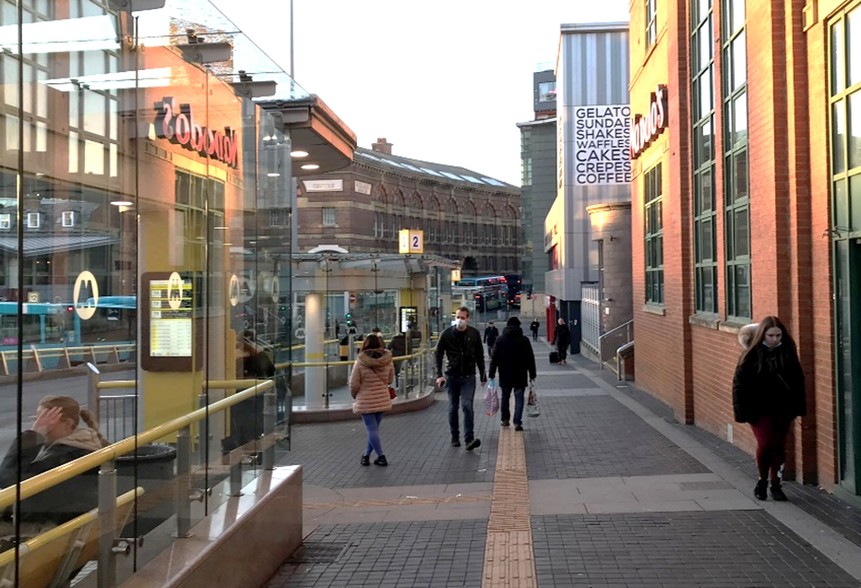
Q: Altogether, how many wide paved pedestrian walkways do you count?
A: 1